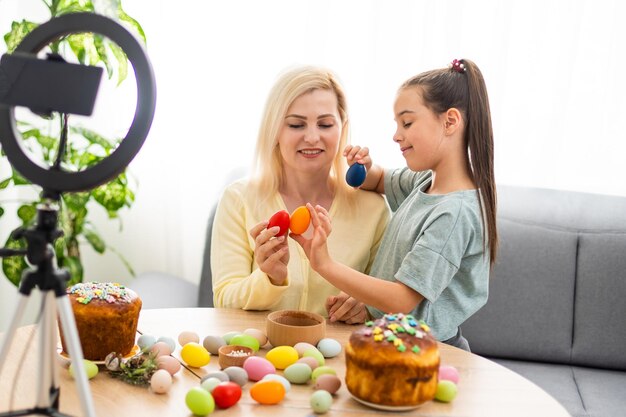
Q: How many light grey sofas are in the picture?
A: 1